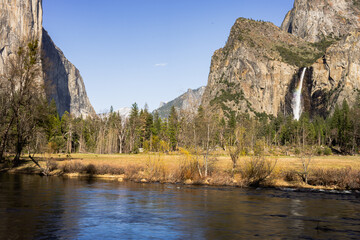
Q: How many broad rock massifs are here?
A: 2